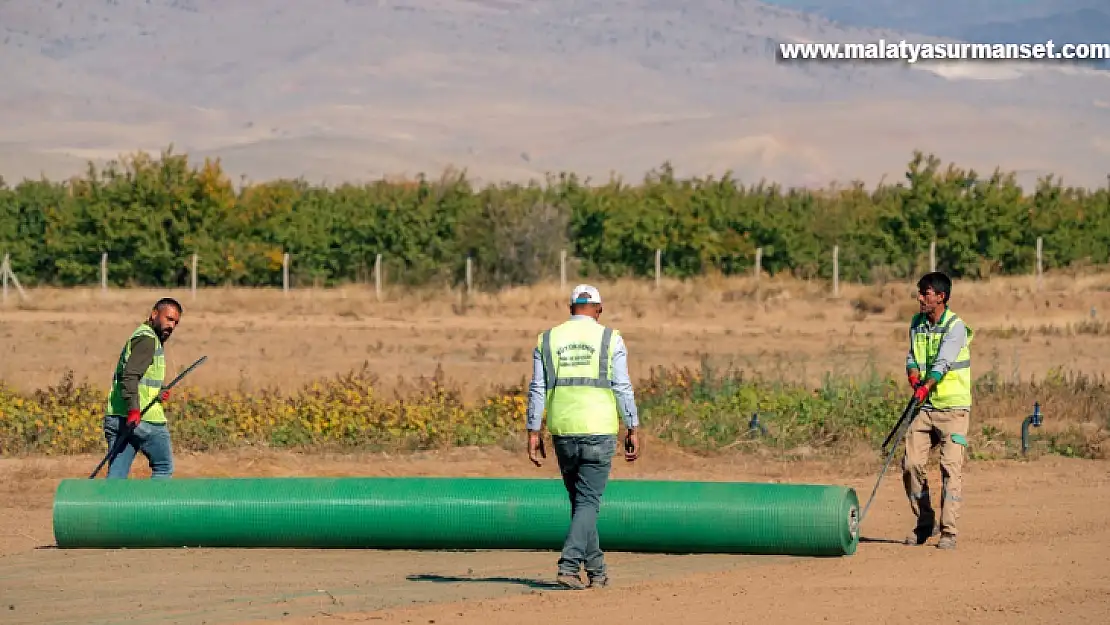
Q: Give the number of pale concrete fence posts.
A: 12